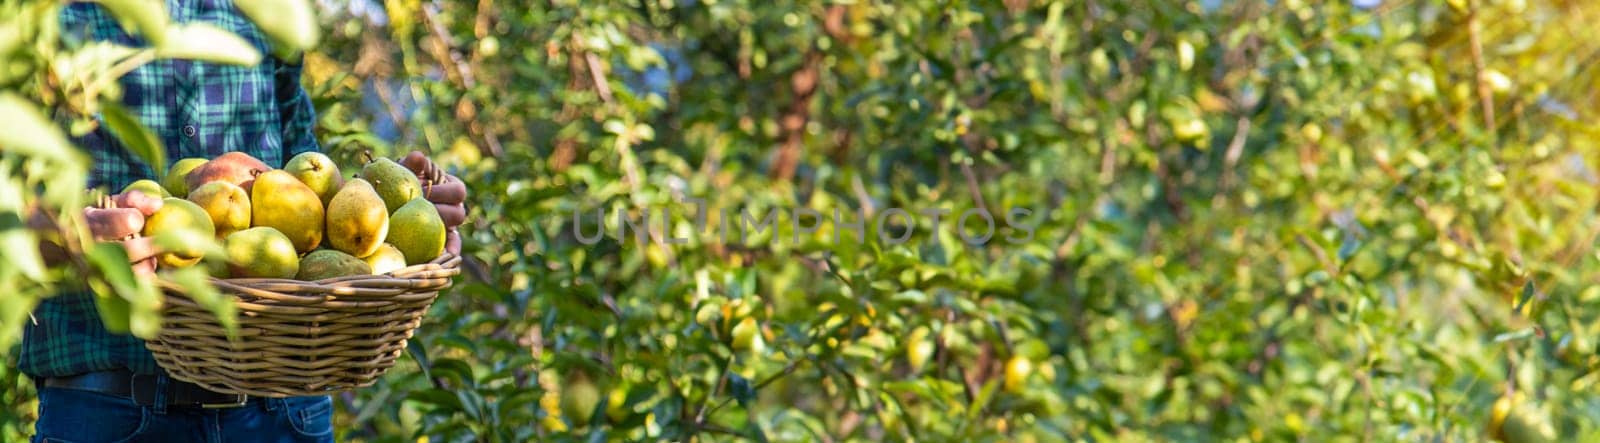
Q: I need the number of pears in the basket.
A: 13